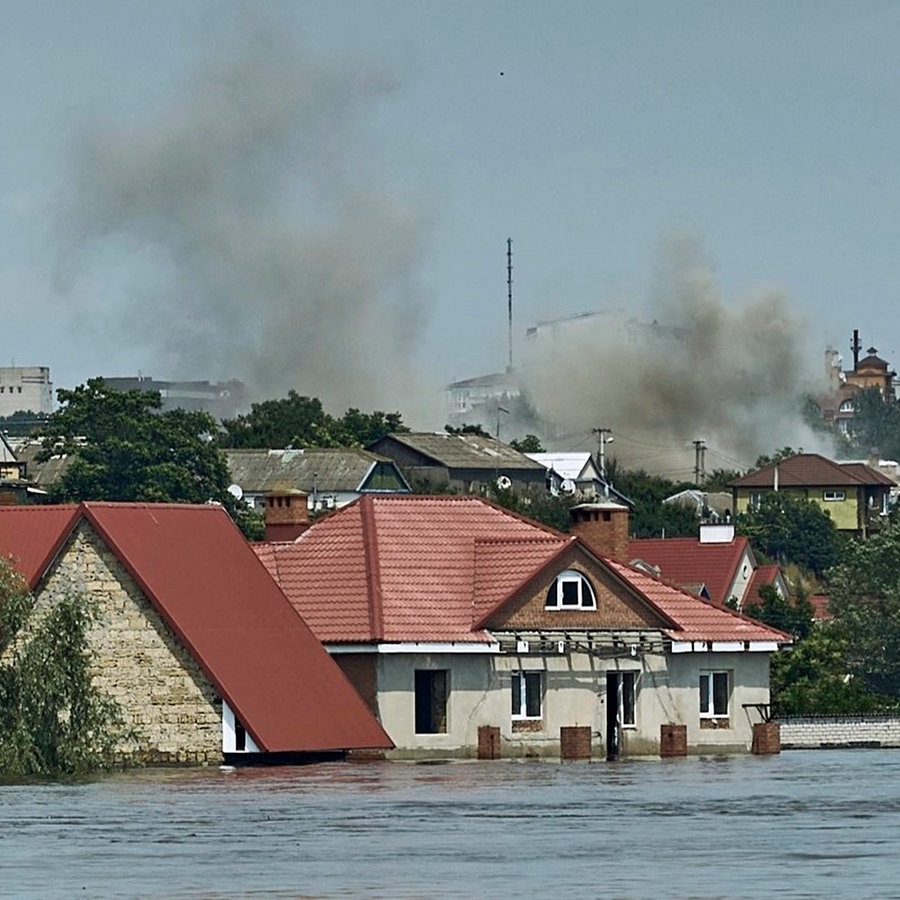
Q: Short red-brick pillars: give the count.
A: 4